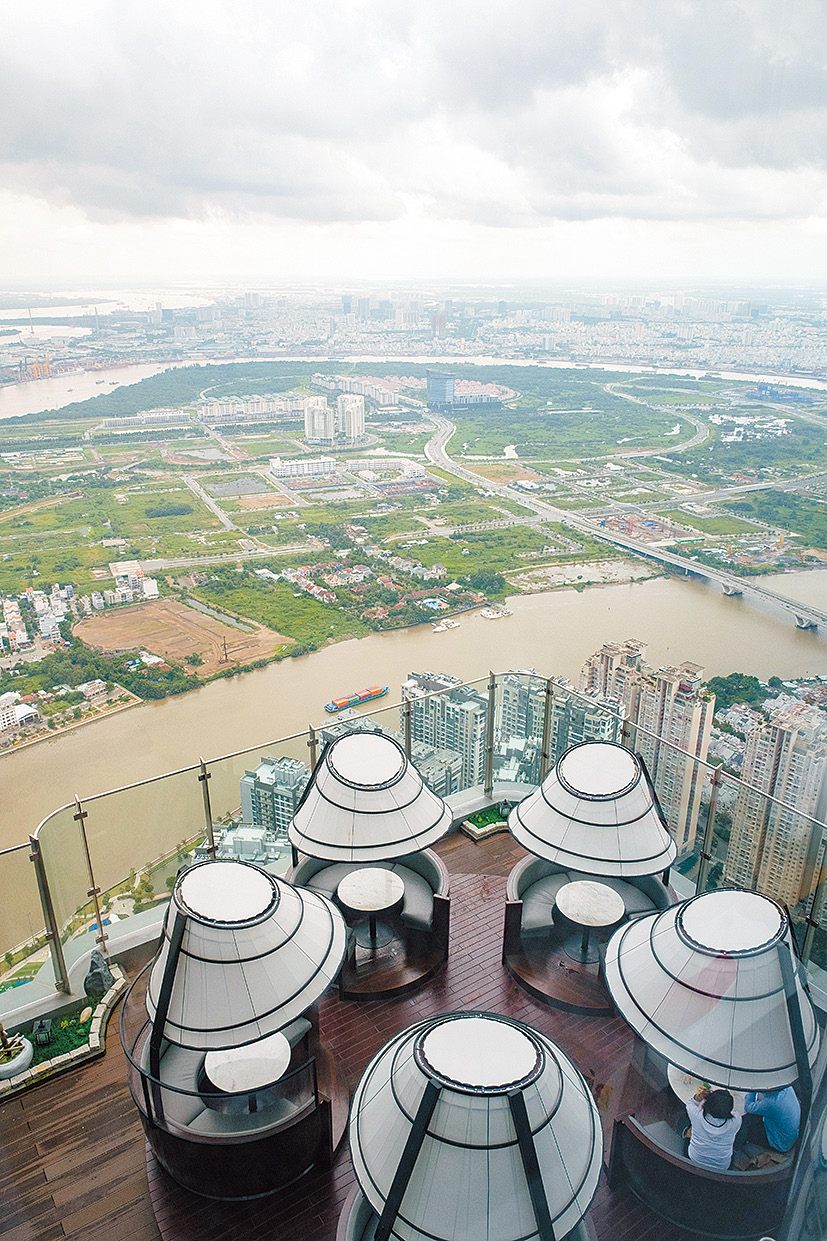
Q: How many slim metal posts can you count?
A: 10